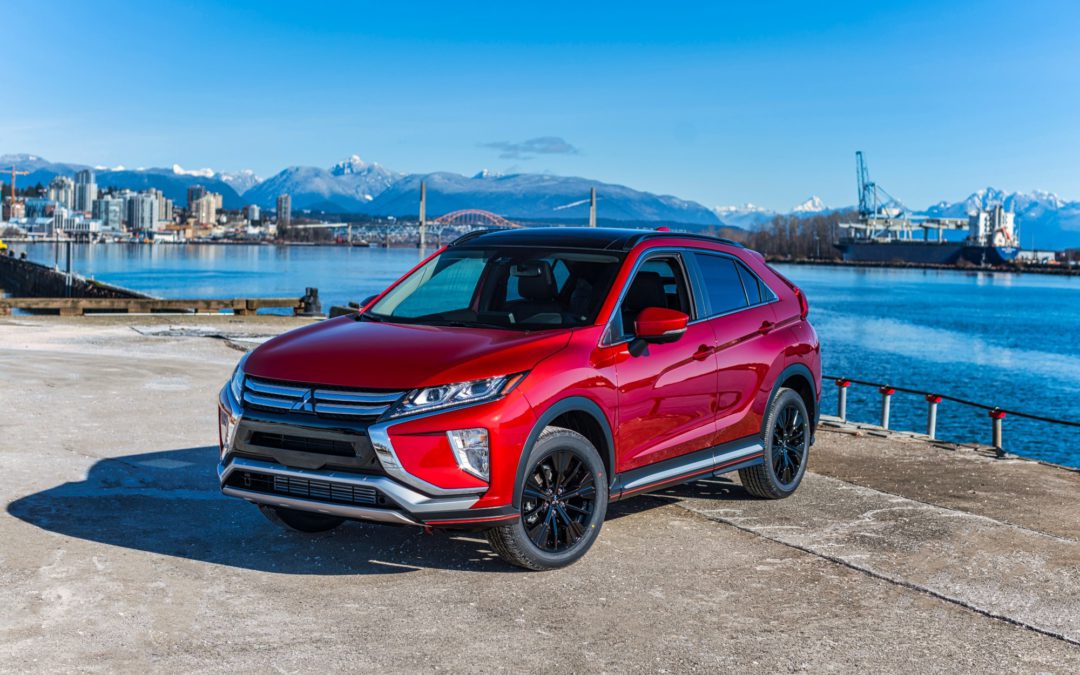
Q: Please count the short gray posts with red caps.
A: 4